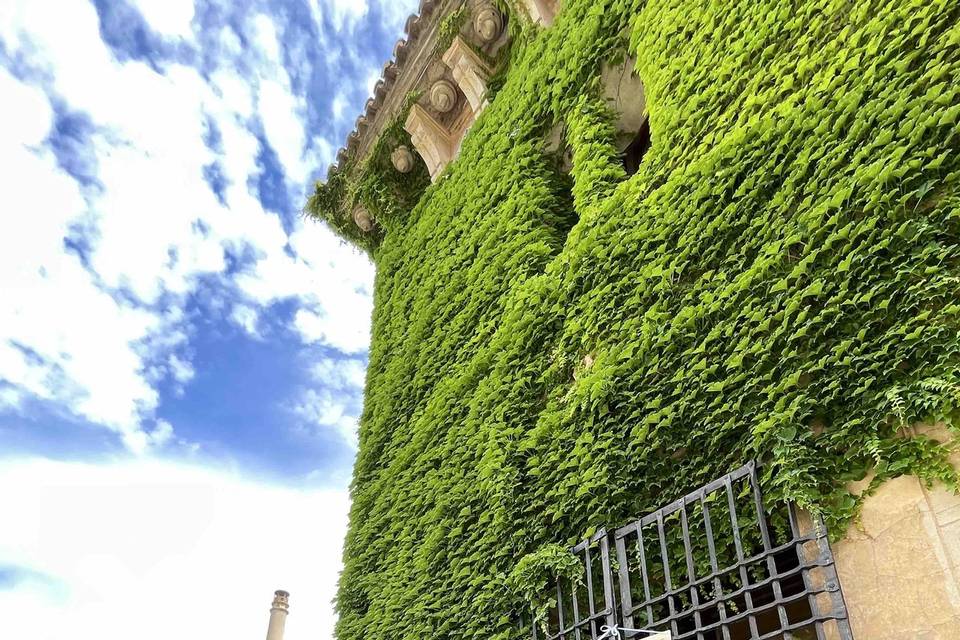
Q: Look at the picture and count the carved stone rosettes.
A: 4